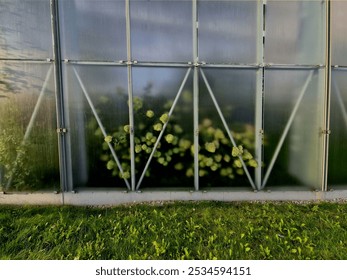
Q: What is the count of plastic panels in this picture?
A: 12